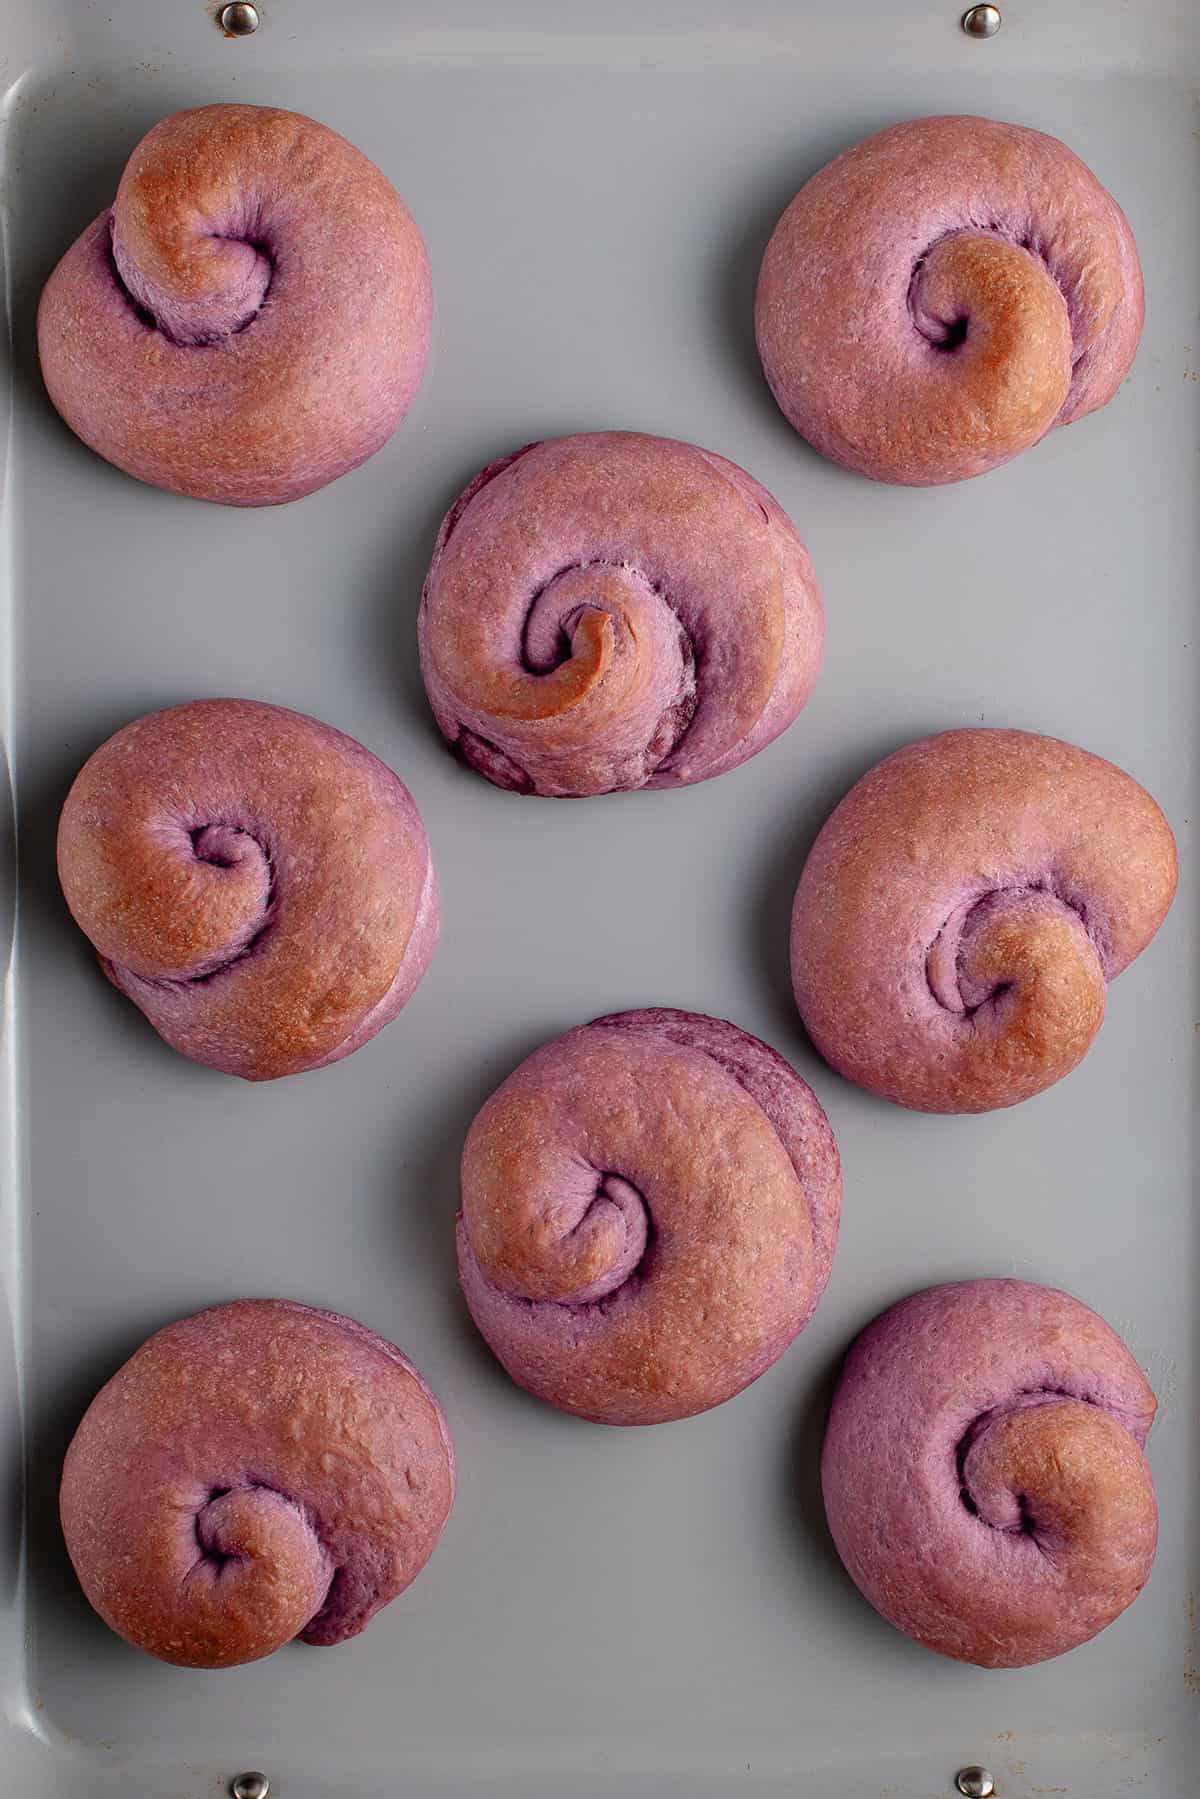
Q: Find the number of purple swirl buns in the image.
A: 8